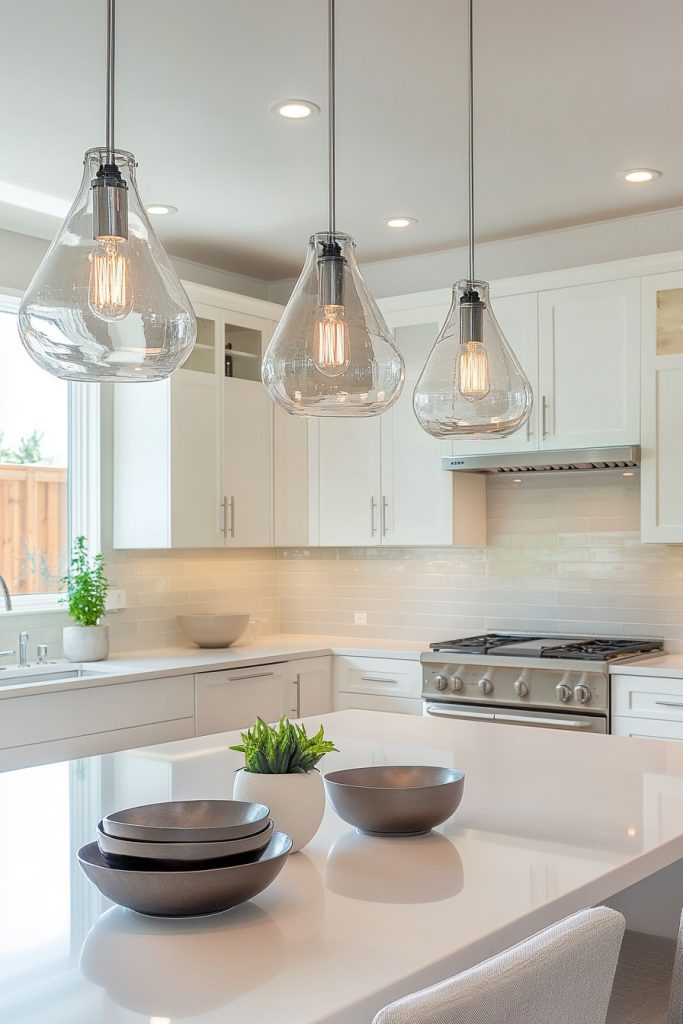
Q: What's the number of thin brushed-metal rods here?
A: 3